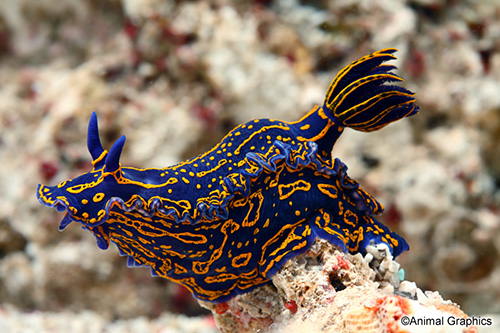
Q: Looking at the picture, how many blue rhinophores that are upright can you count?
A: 2